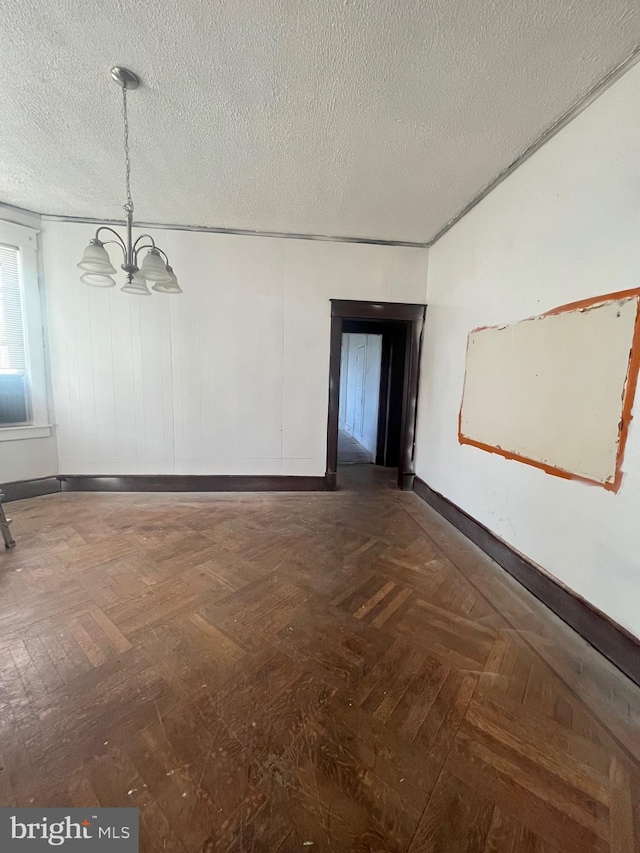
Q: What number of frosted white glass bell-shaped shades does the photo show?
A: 5